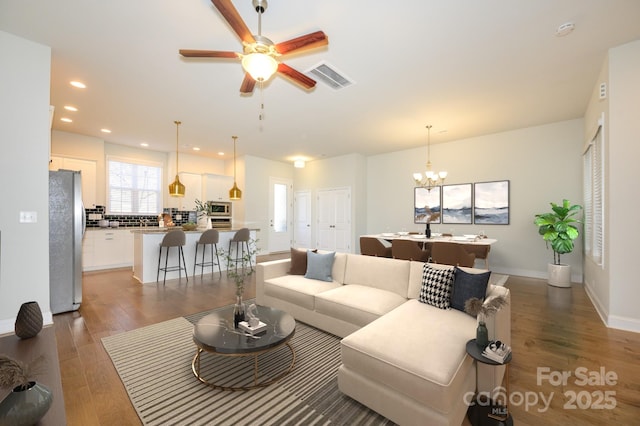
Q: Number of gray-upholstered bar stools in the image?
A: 3